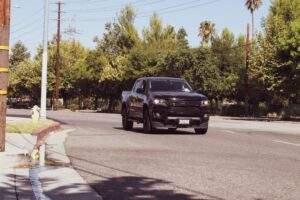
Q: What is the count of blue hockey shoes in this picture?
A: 0